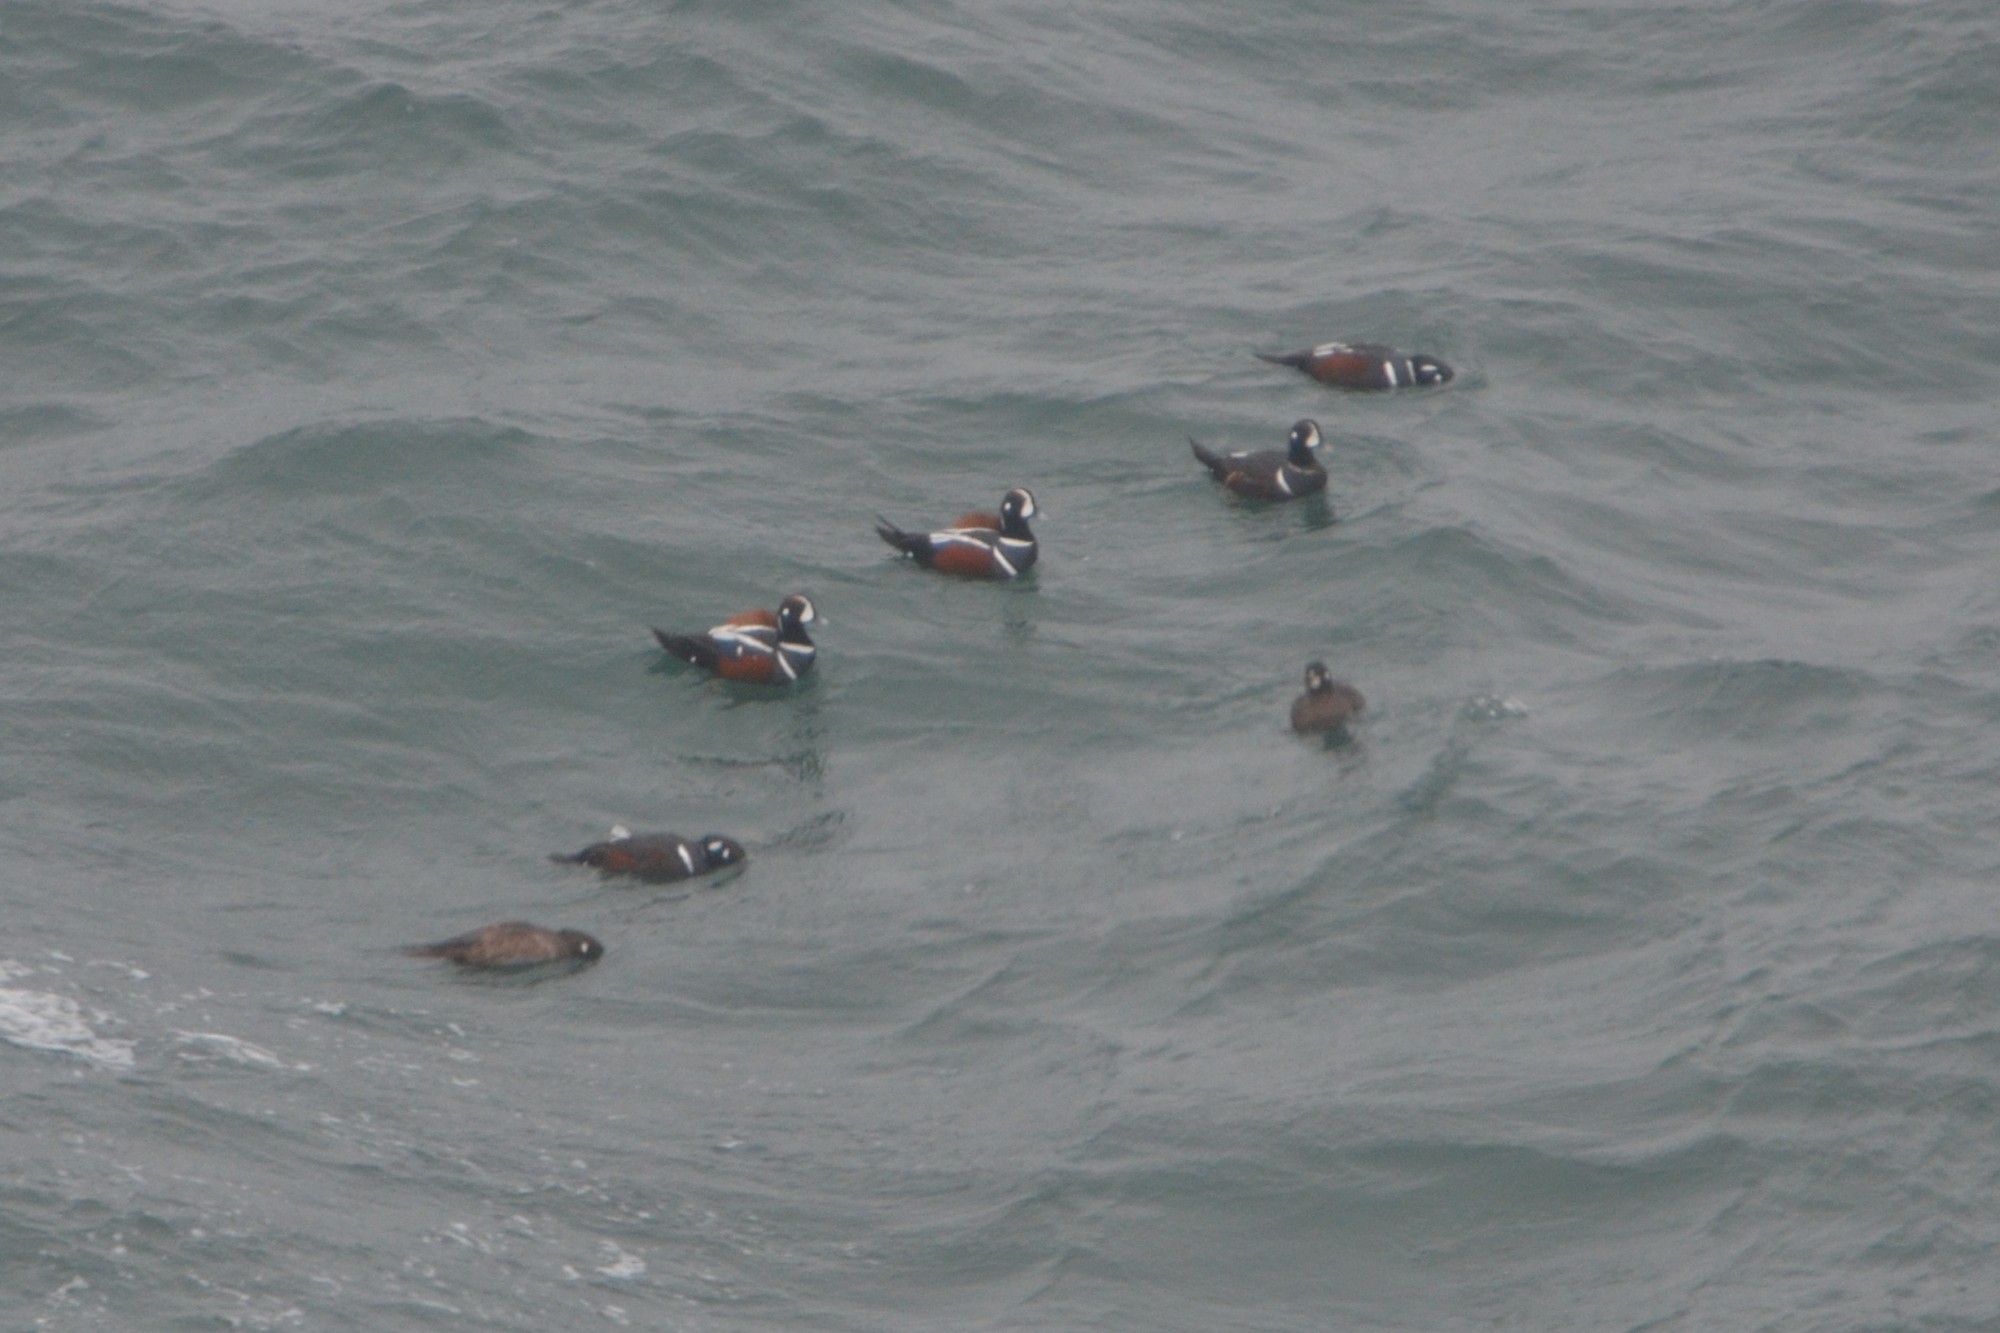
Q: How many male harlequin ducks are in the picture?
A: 5